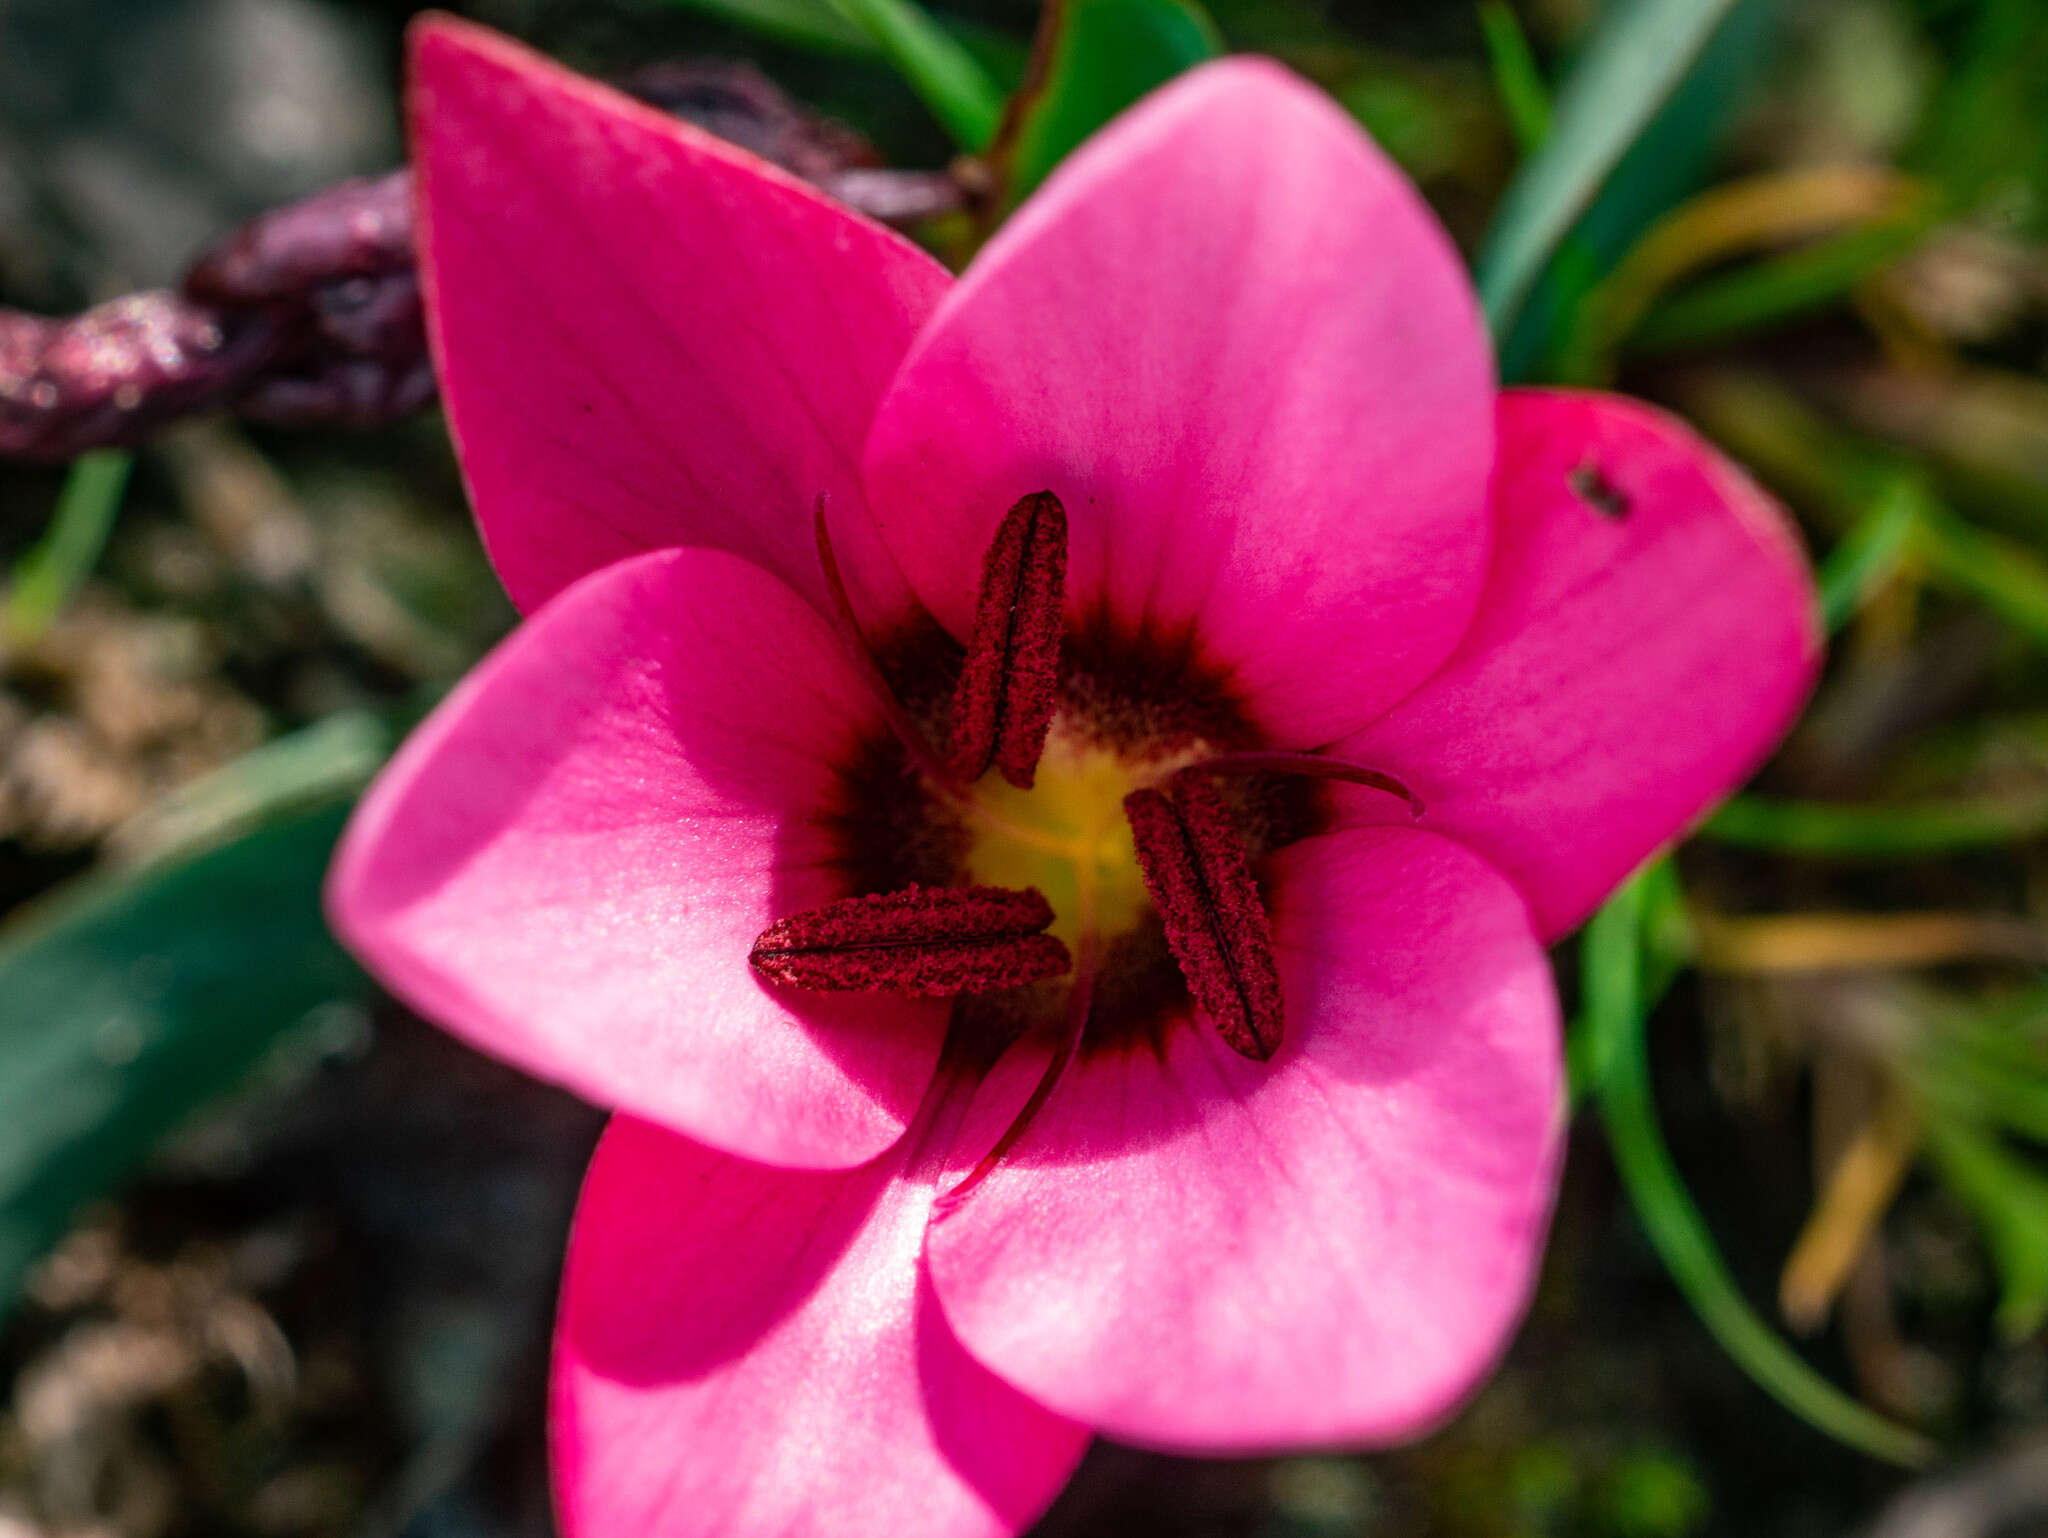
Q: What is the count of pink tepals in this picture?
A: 6